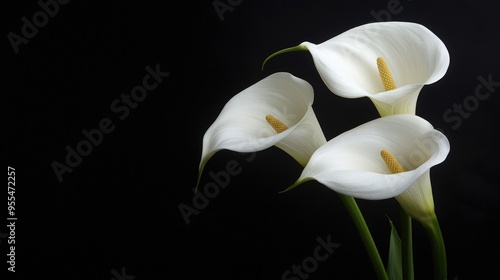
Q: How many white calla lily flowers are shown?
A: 3